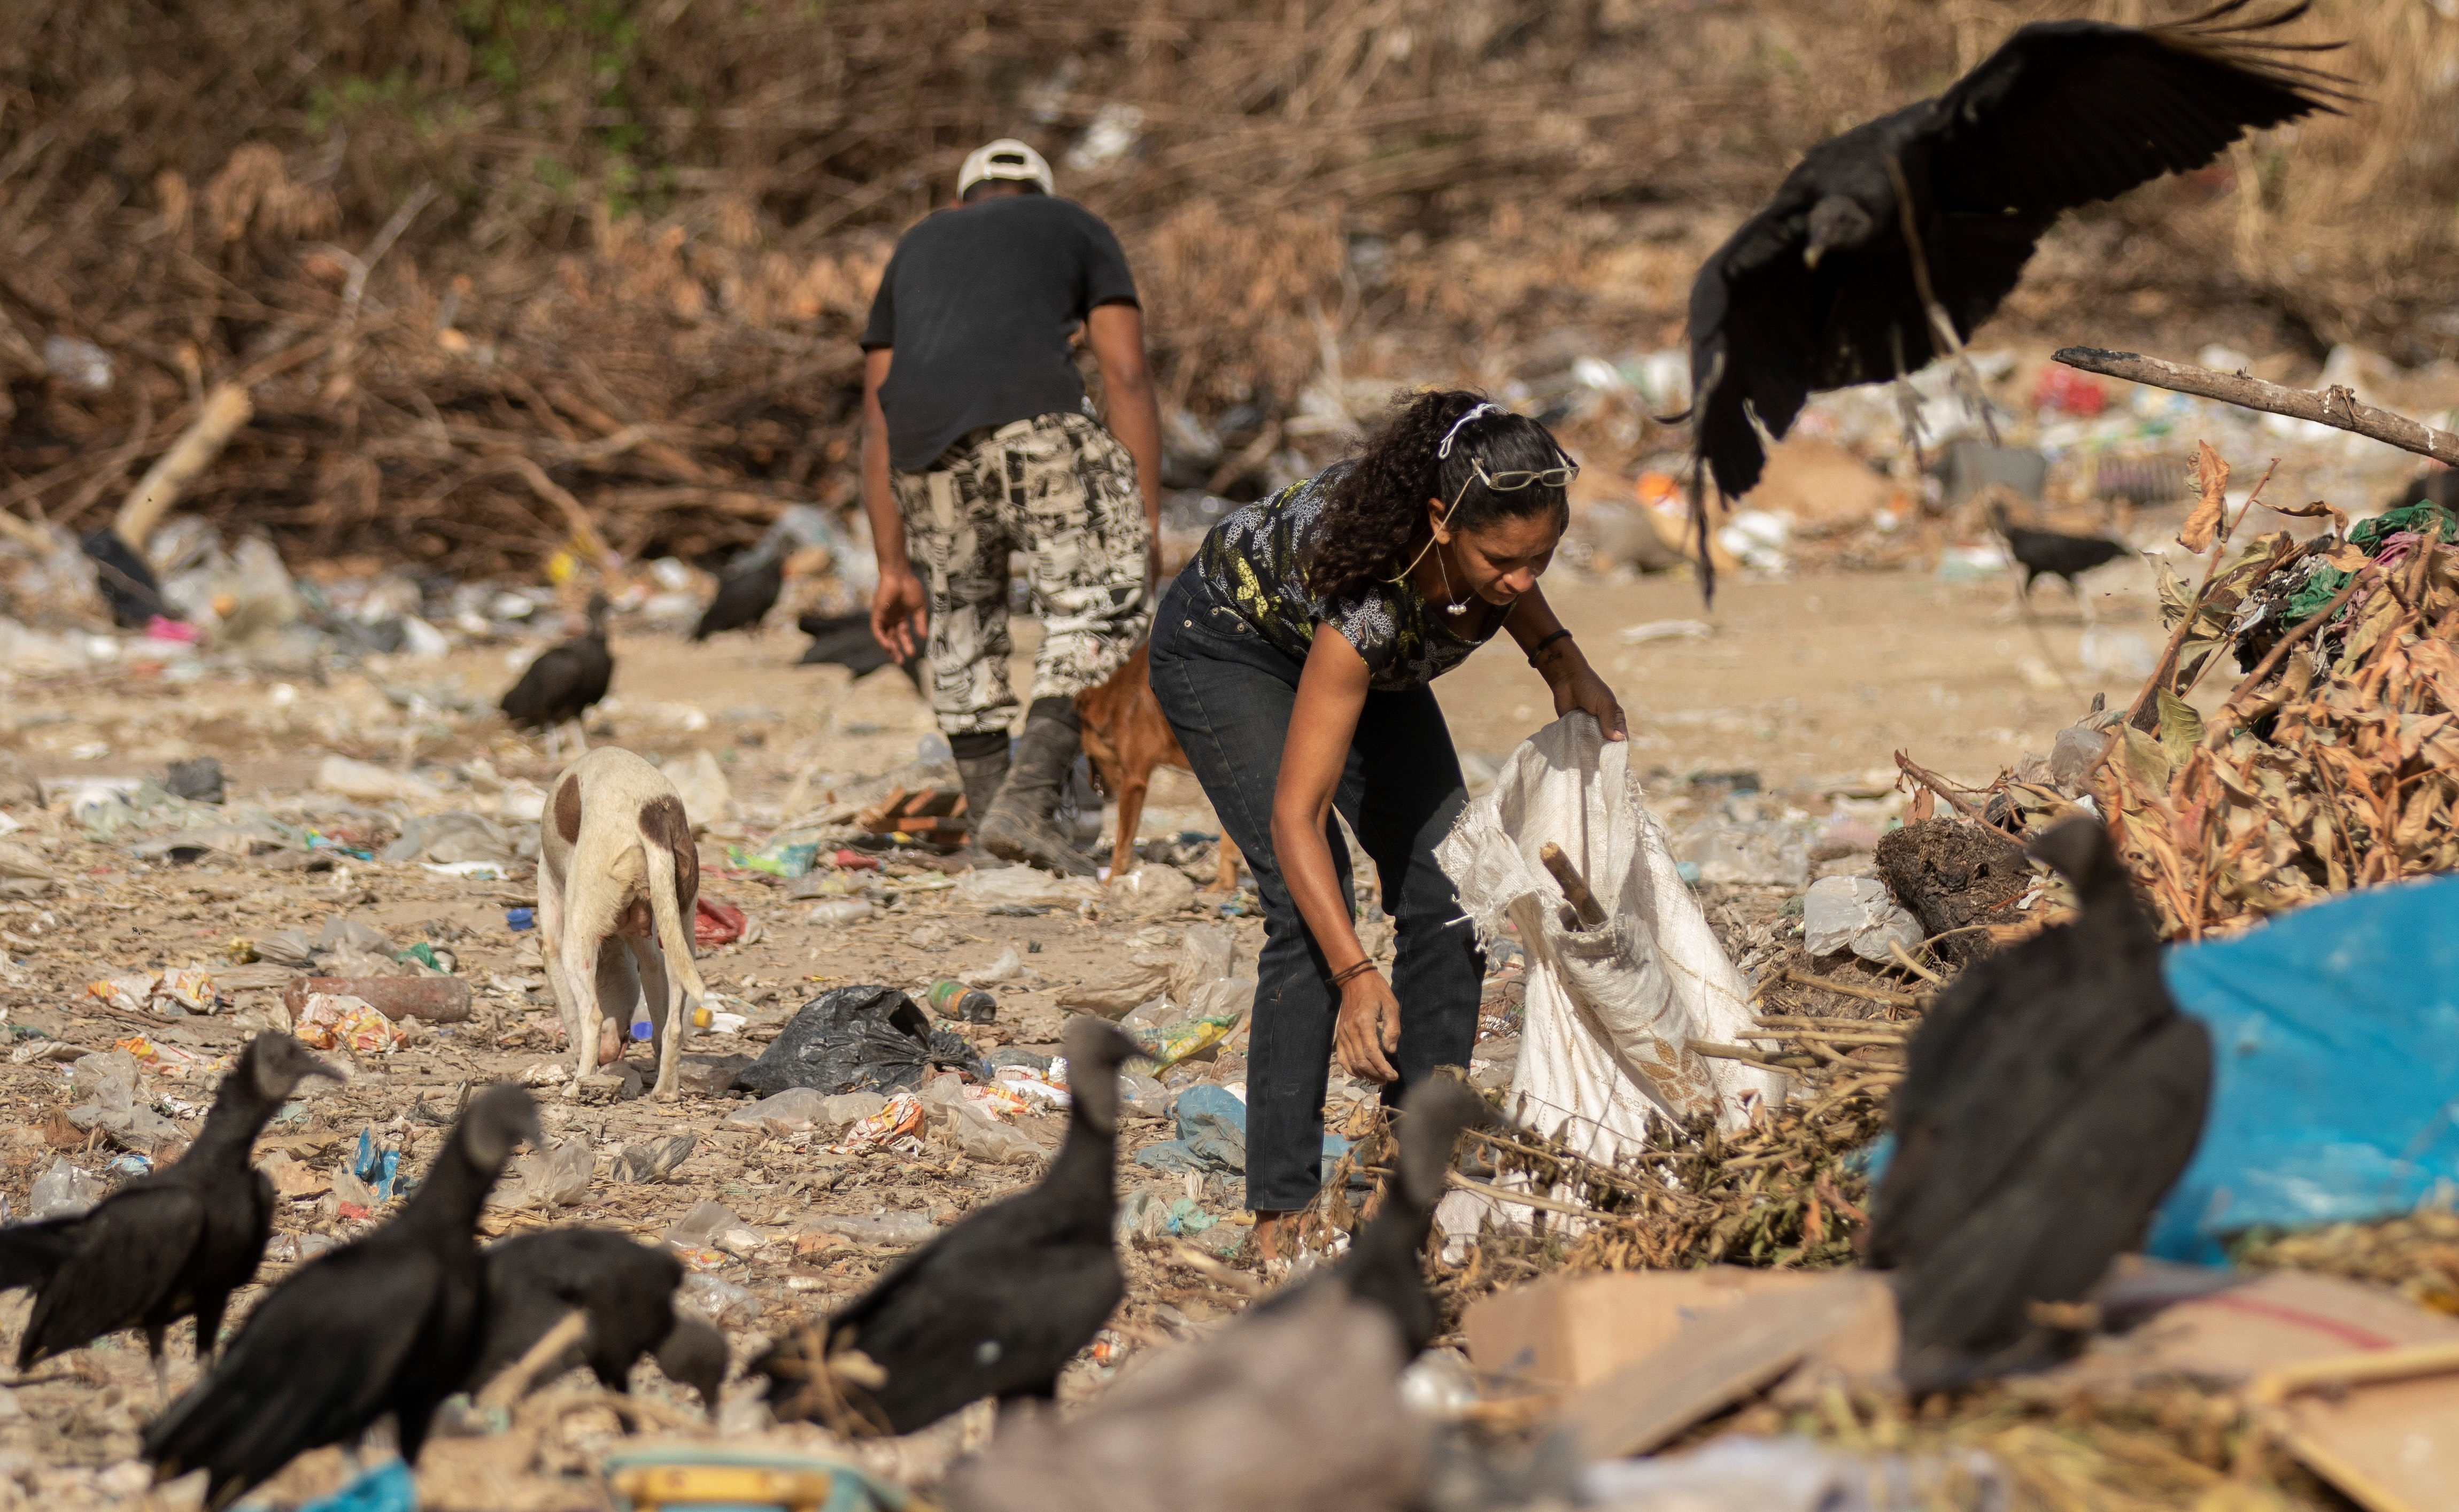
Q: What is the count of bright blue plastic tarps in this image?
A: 1